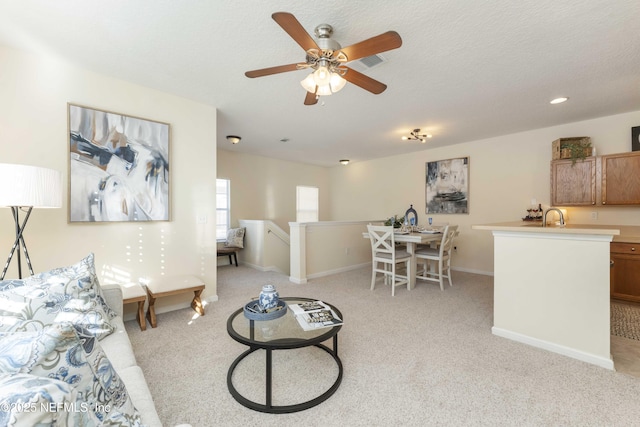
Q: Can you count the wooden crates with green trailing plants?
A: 1